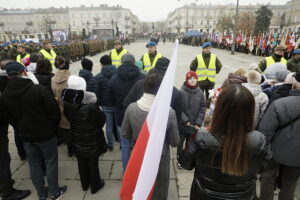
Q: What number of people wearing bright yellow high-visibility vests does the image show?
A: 6